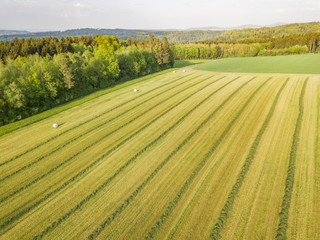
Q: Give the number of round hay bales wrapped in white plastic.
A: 4